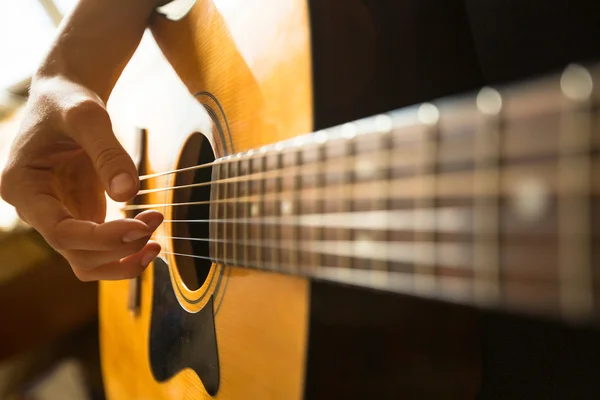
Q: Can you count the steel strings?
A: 6